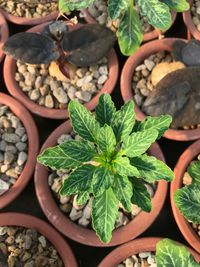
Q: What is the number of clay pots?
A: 11